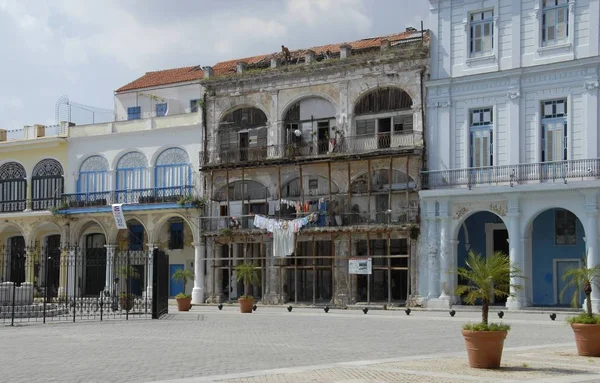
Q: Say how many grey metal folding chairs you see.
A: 0